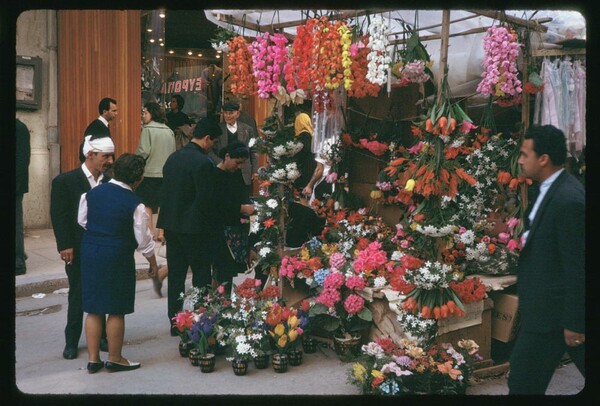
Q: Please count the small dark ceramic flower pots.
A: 8